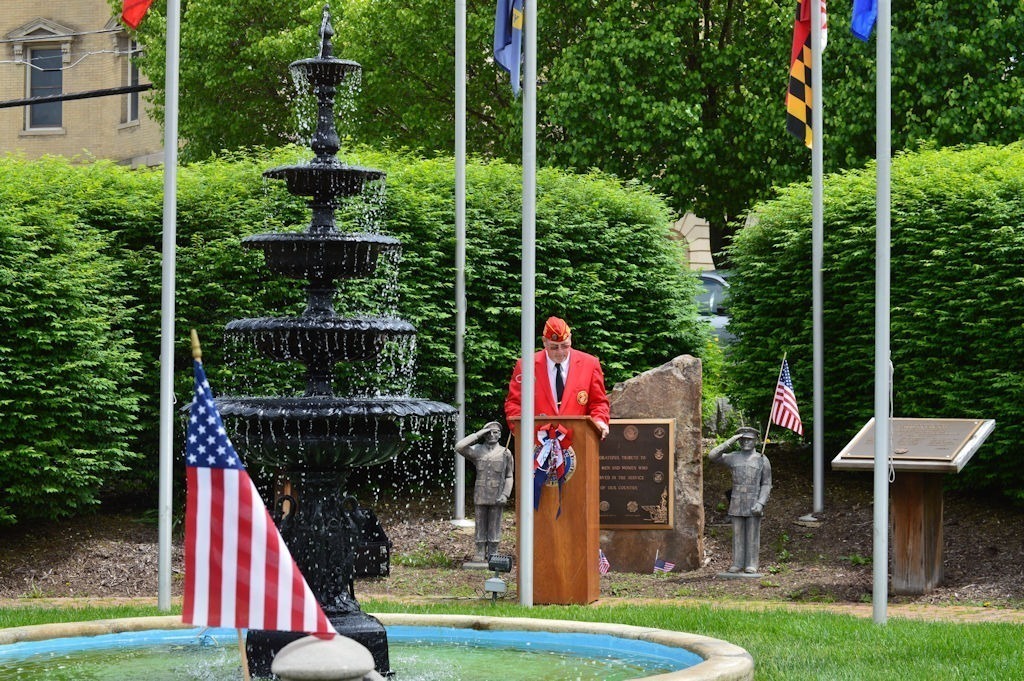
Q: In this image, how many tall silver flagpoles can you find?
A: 5